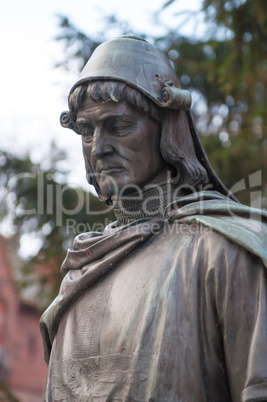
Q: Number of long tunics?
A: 1